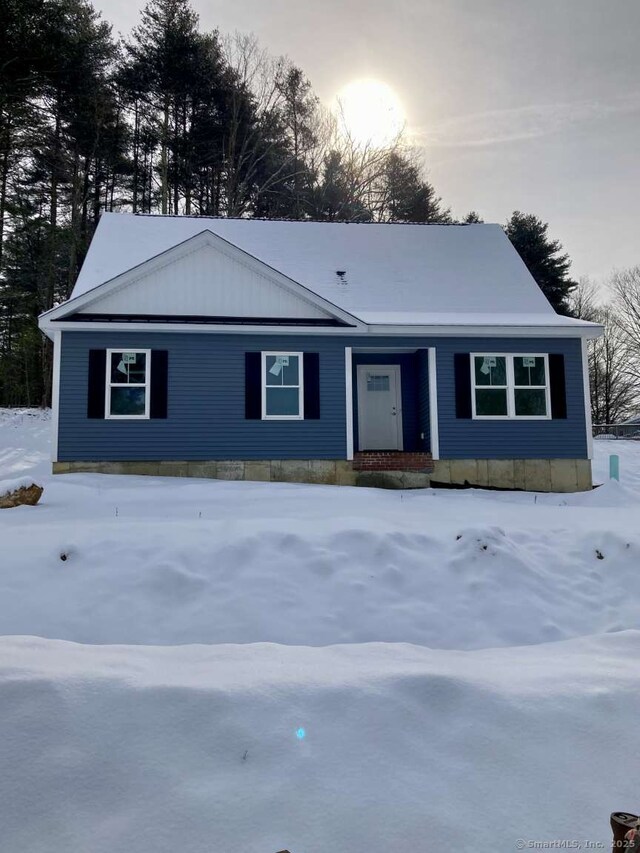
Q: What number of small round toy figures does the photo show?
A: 0